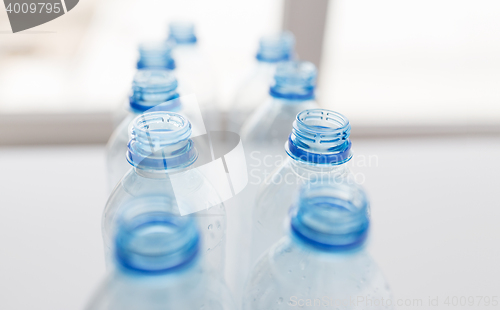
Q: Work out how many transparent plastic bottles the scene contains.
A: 9